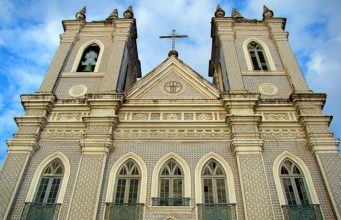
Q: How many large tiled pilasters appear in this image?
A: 4